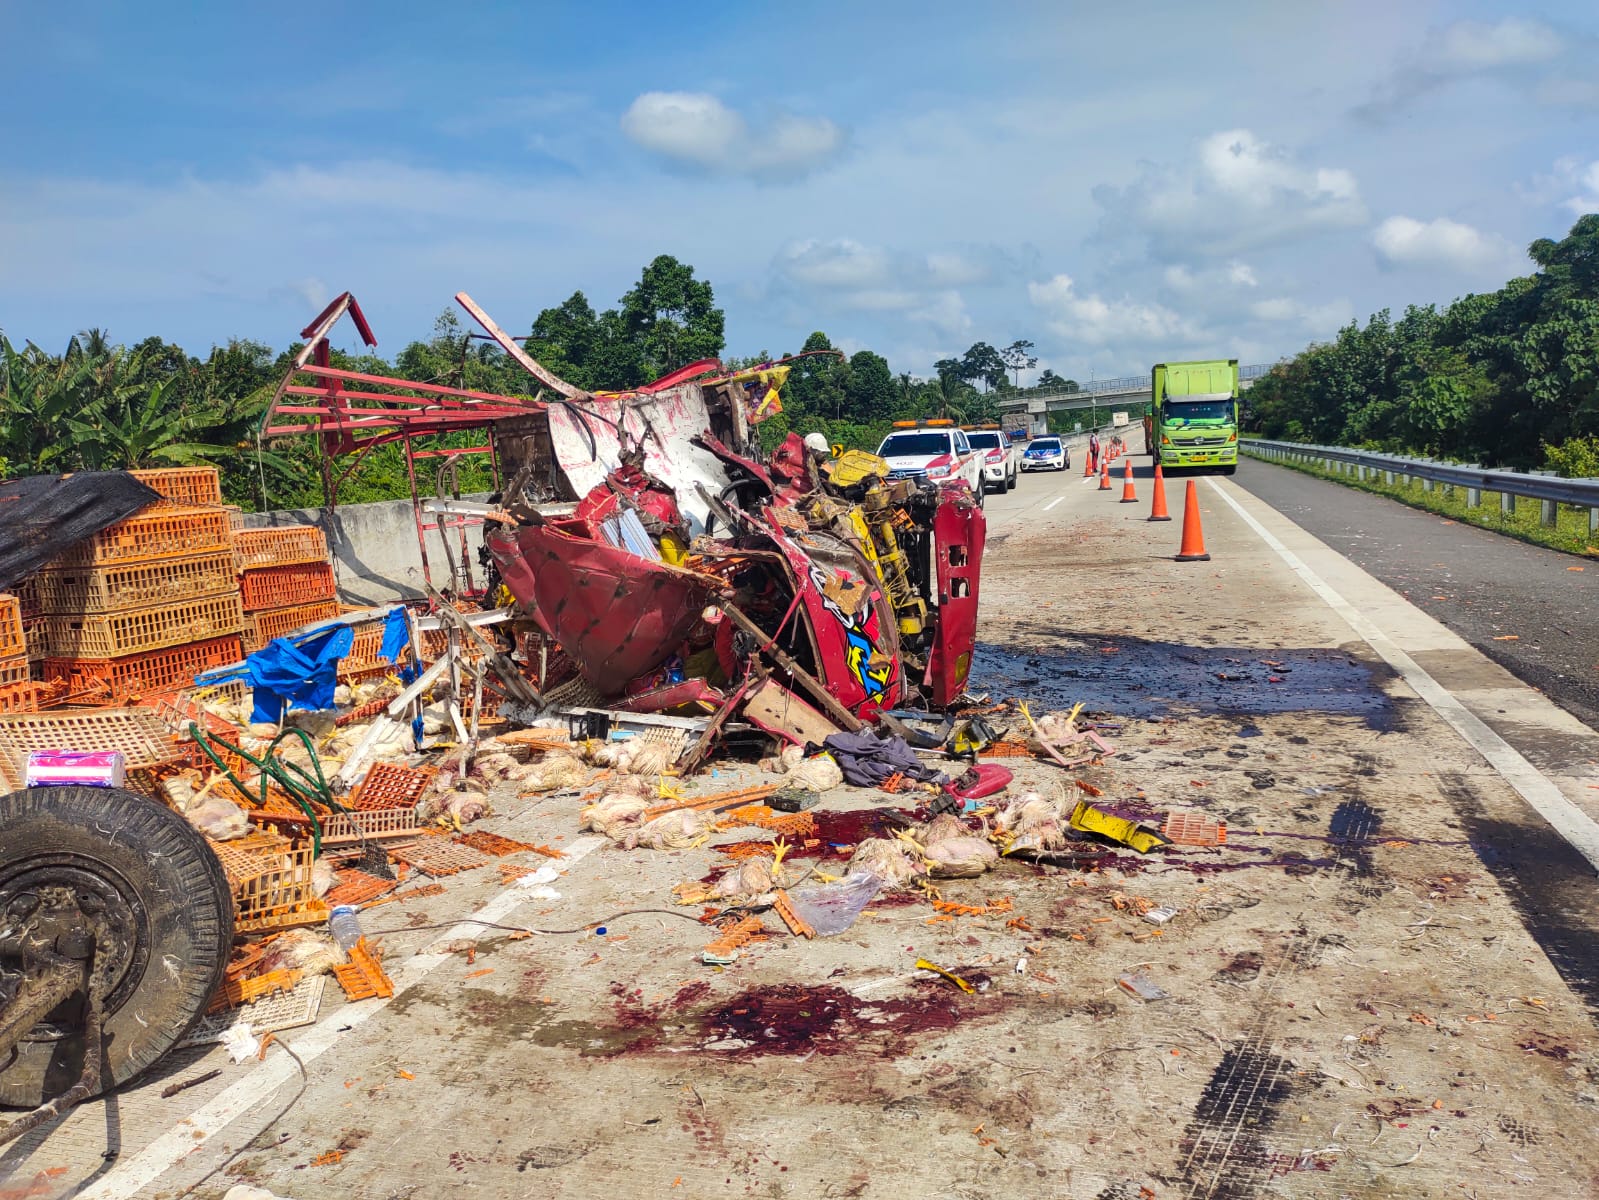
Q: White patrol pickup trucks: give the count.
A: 2